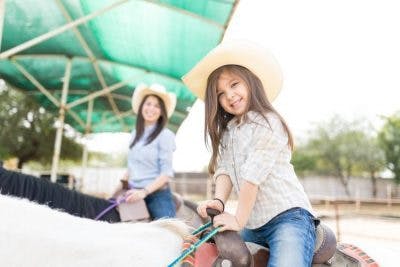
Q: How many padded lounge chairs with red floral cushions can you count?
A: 0